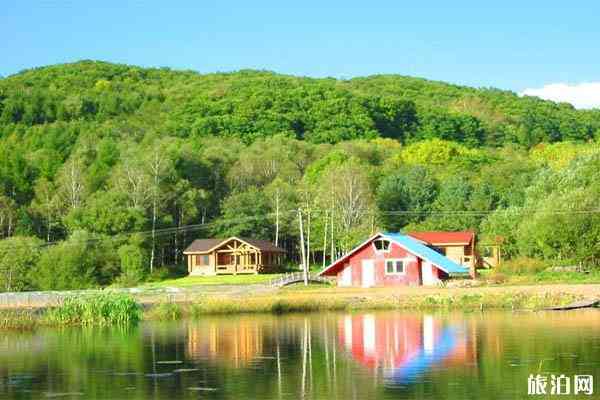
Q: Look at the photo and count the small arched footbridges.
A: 1